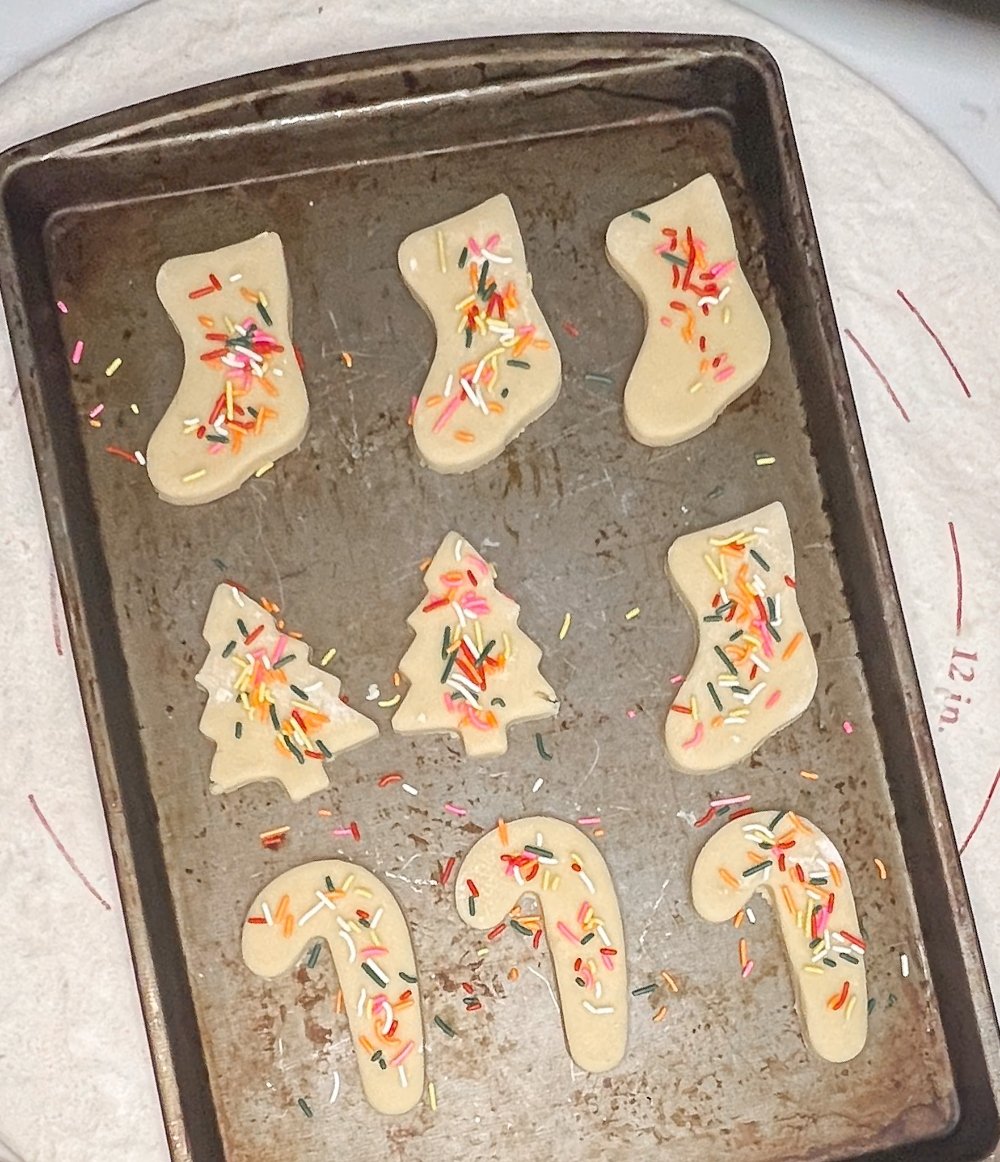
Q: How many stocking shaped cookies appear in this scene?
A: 4